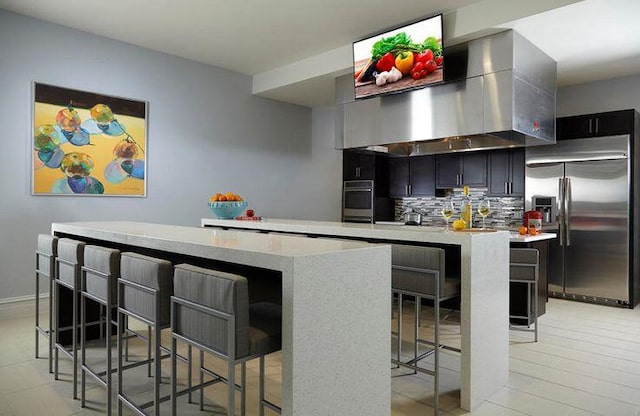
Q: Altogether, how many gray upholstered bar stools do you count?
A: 7